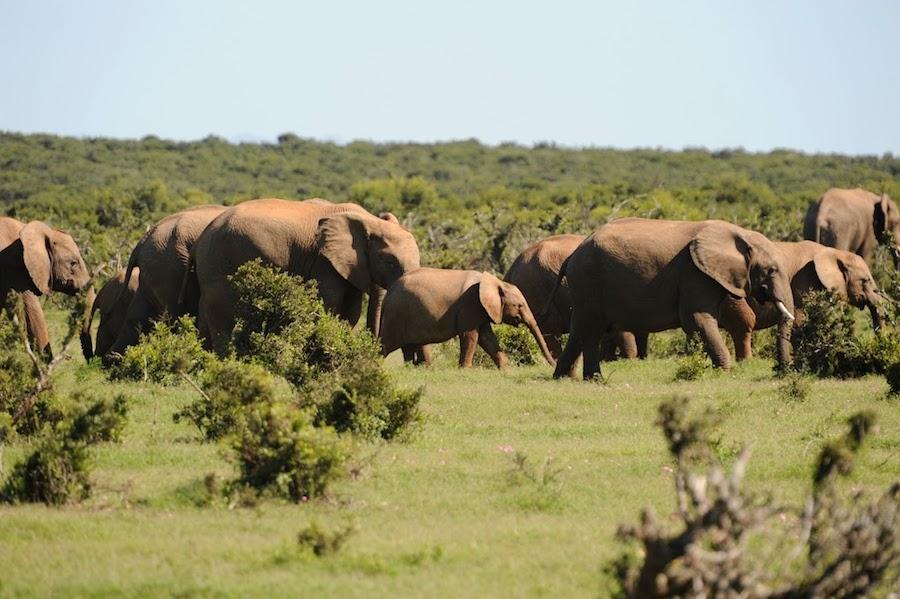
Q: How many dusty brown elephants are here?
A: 9